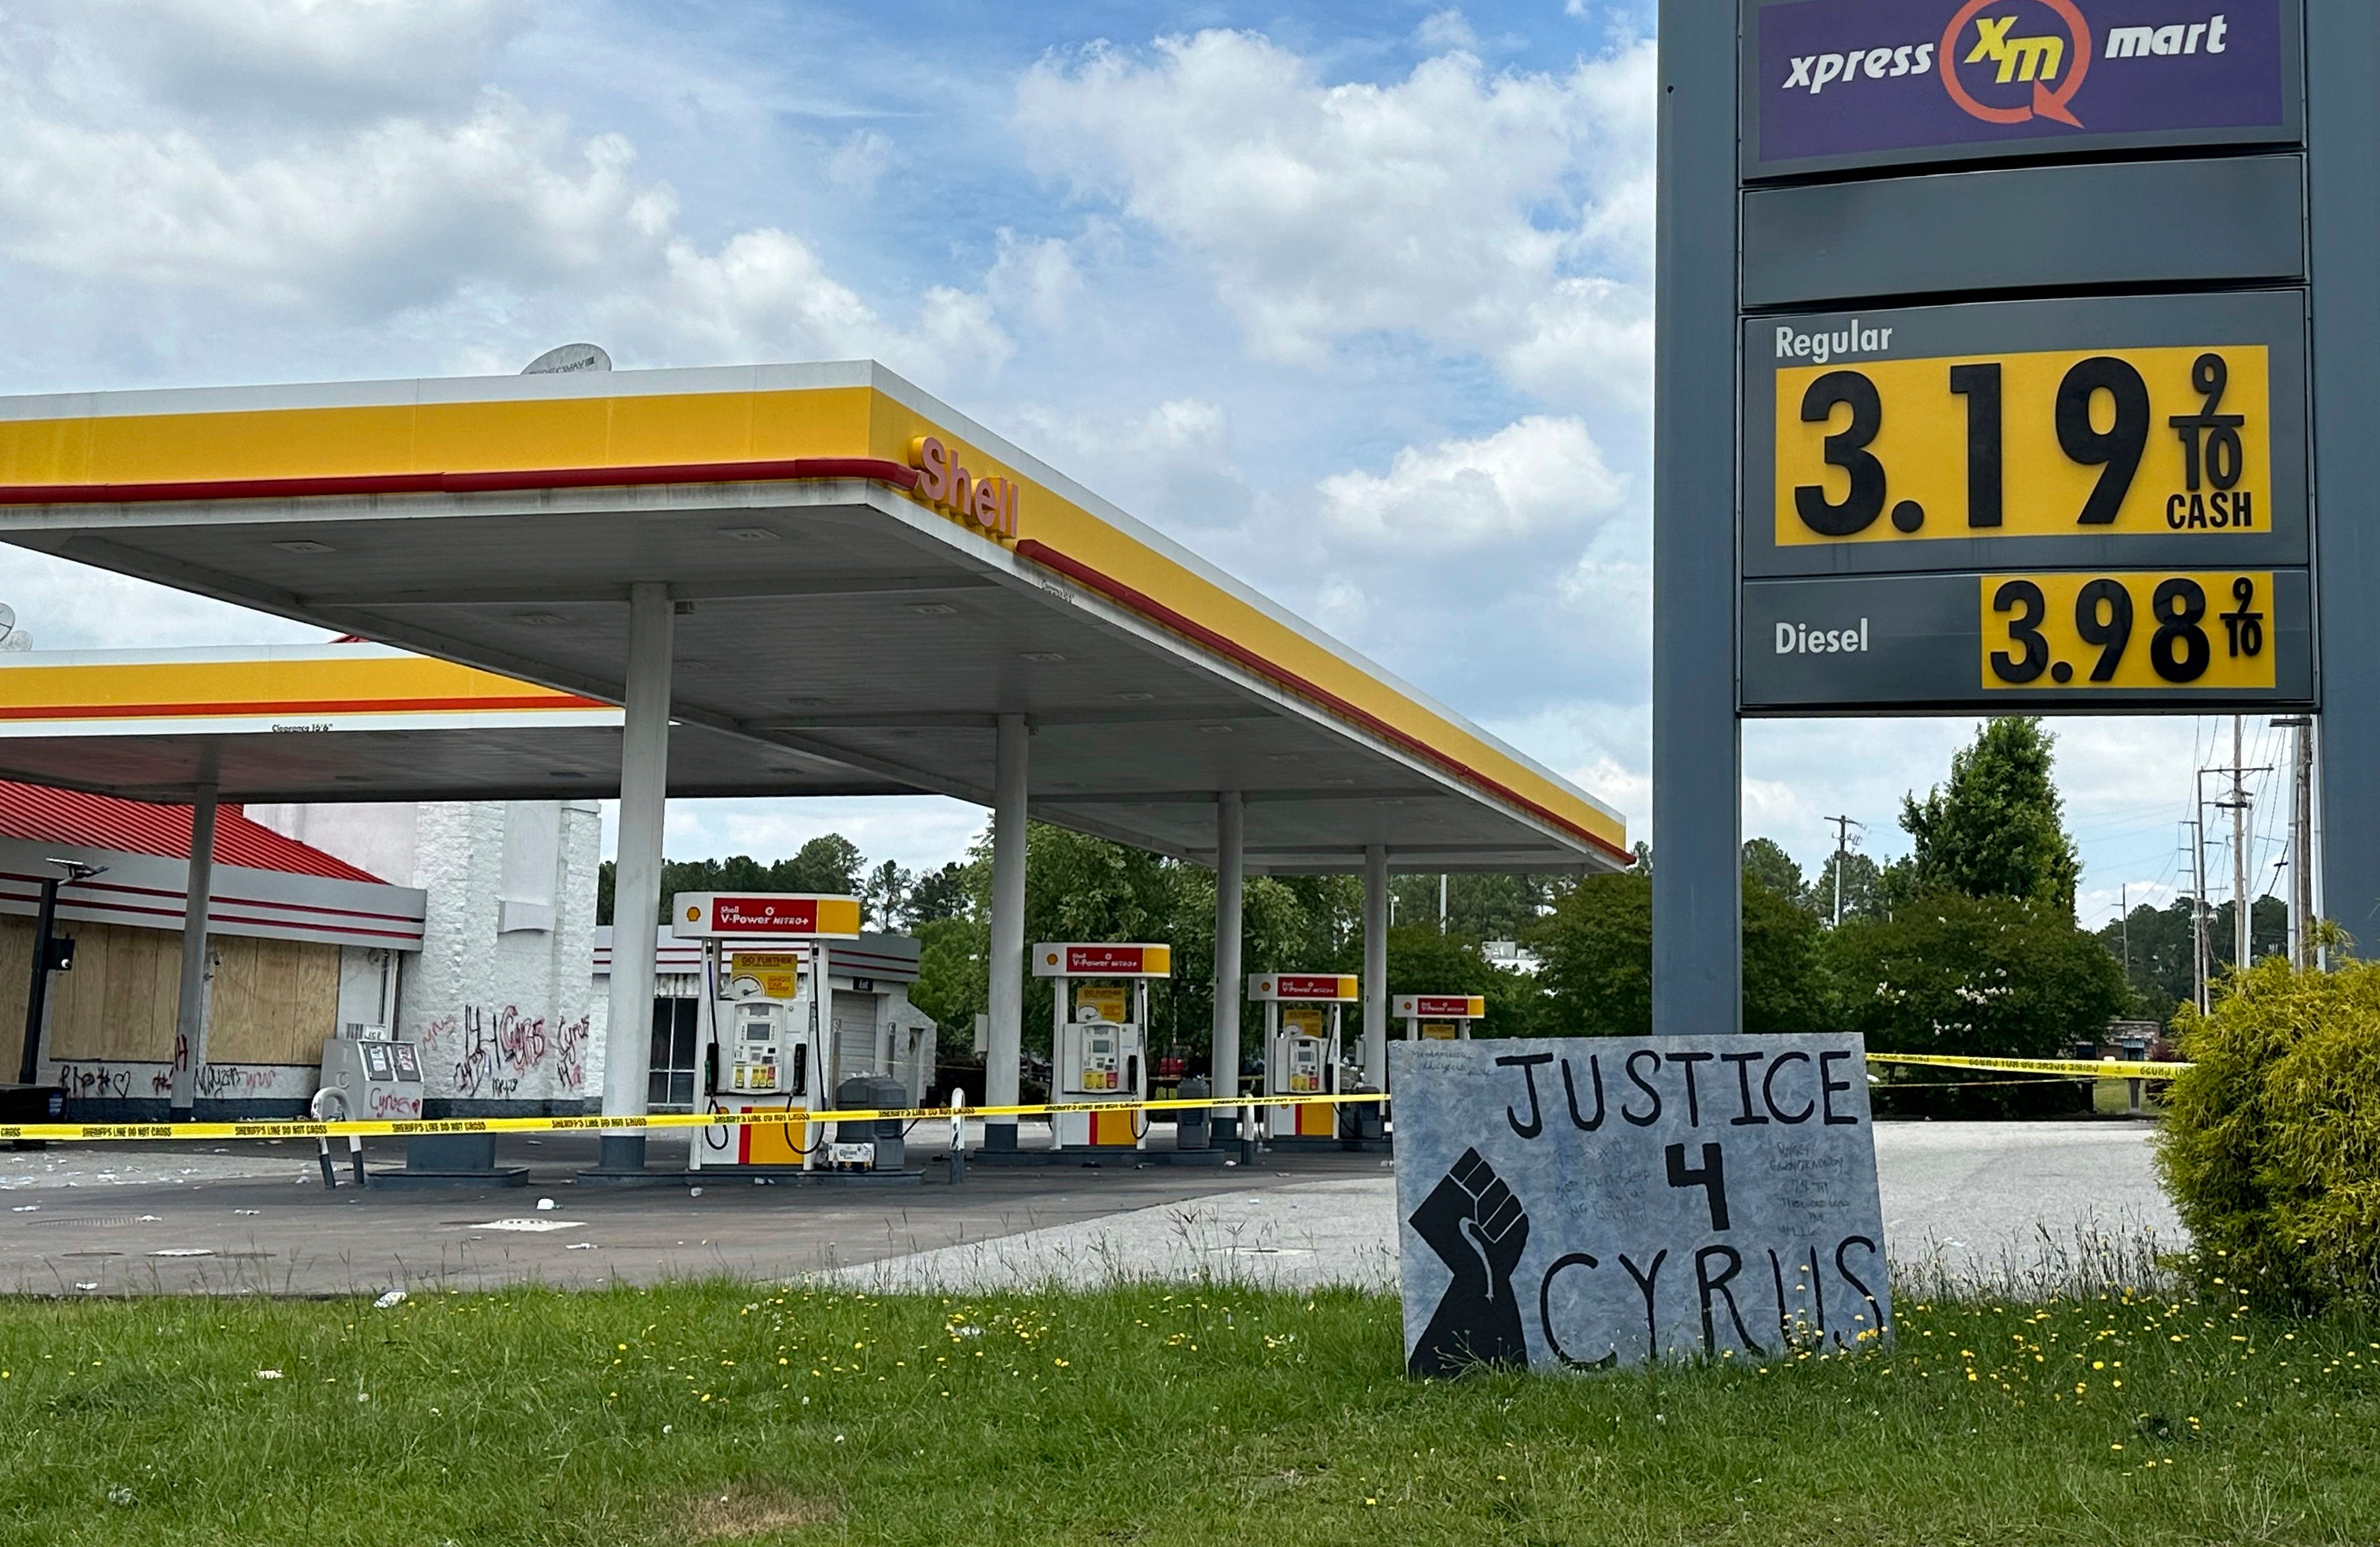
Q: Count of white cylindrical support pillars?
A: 5